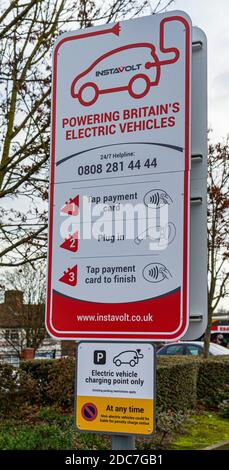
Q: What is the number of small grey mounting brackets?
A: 4